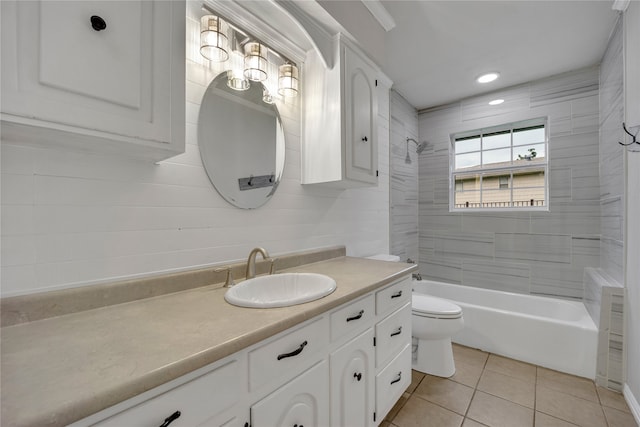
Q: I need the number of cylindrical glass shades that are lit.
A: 3